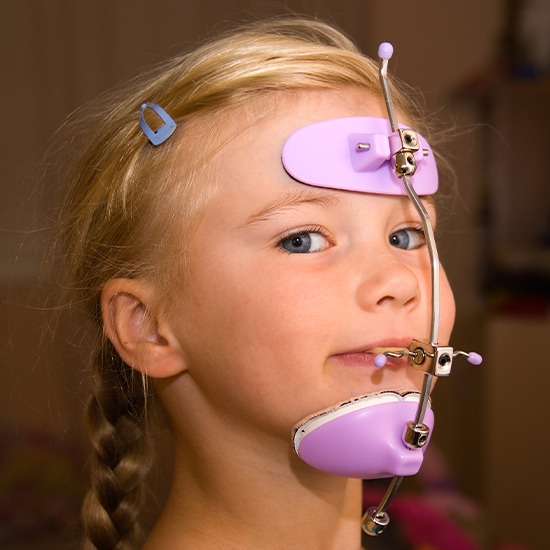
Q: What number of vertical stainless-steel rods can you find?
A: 1